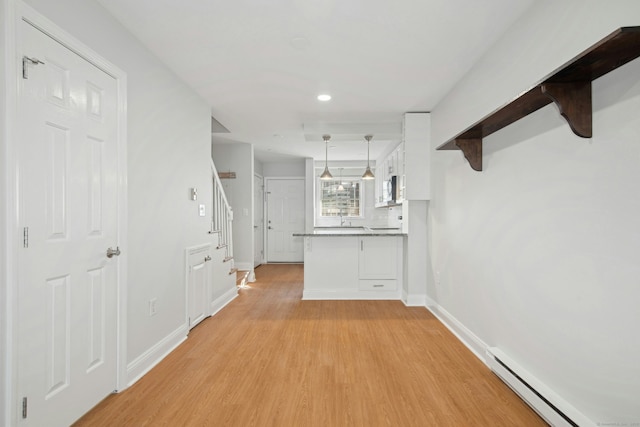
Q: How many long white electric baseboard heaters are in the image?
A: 1